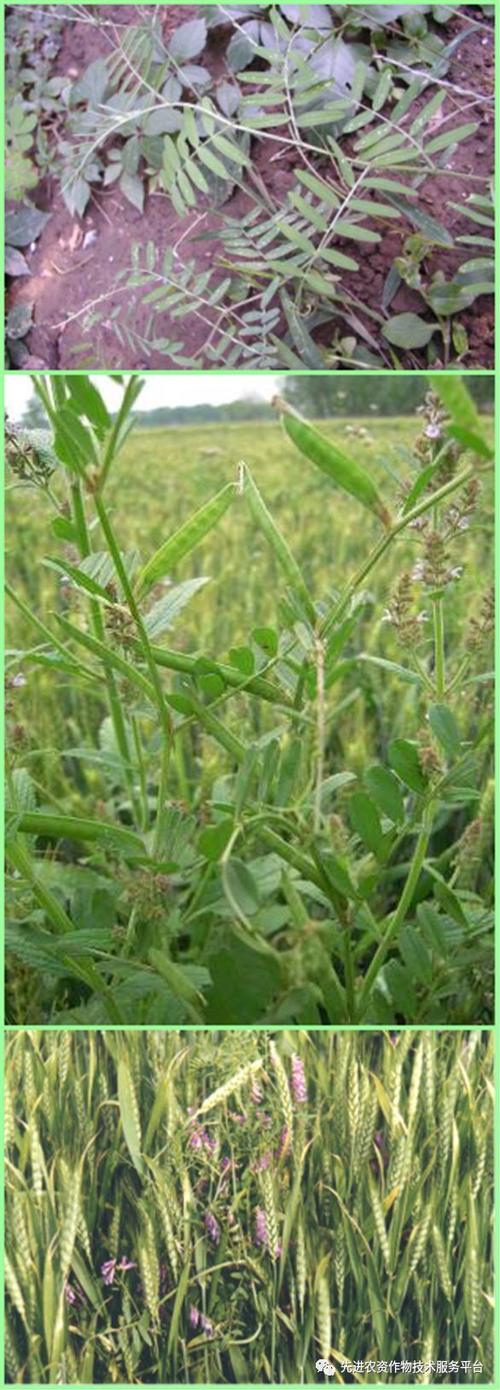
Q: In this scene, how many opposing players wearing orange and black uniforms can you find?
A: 0